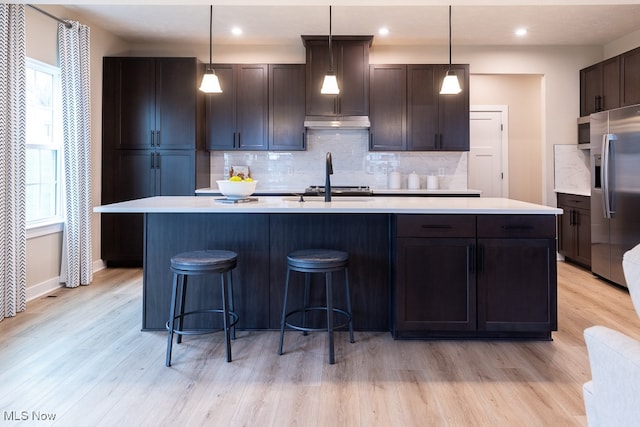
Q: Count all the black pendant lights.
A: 3